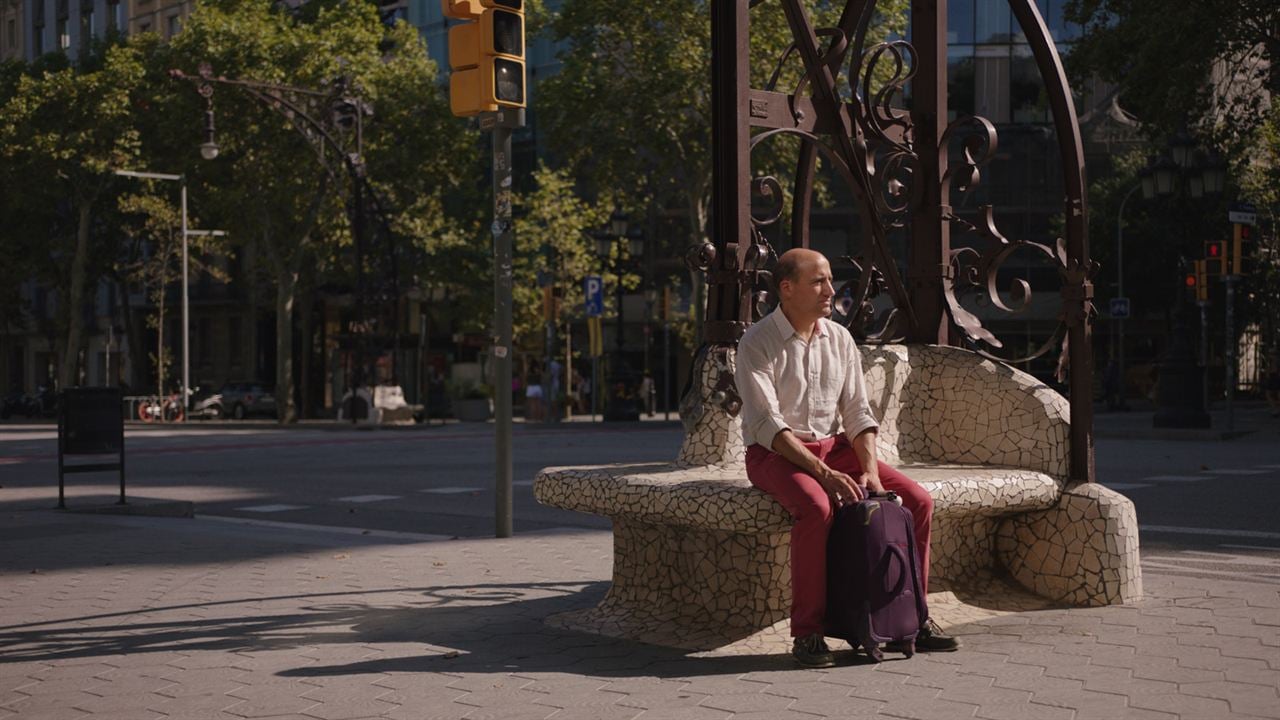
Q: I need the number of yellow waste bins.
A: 0